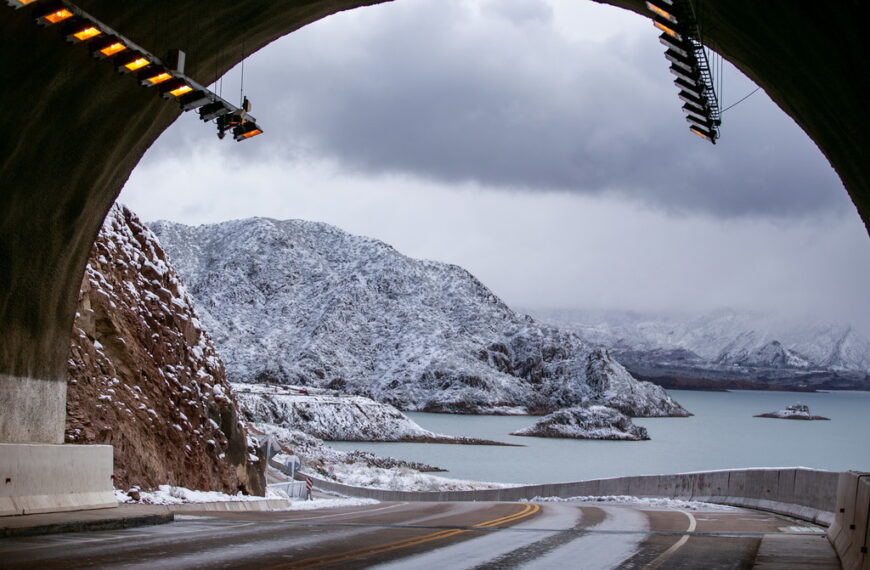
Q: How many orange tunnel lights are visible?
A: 11